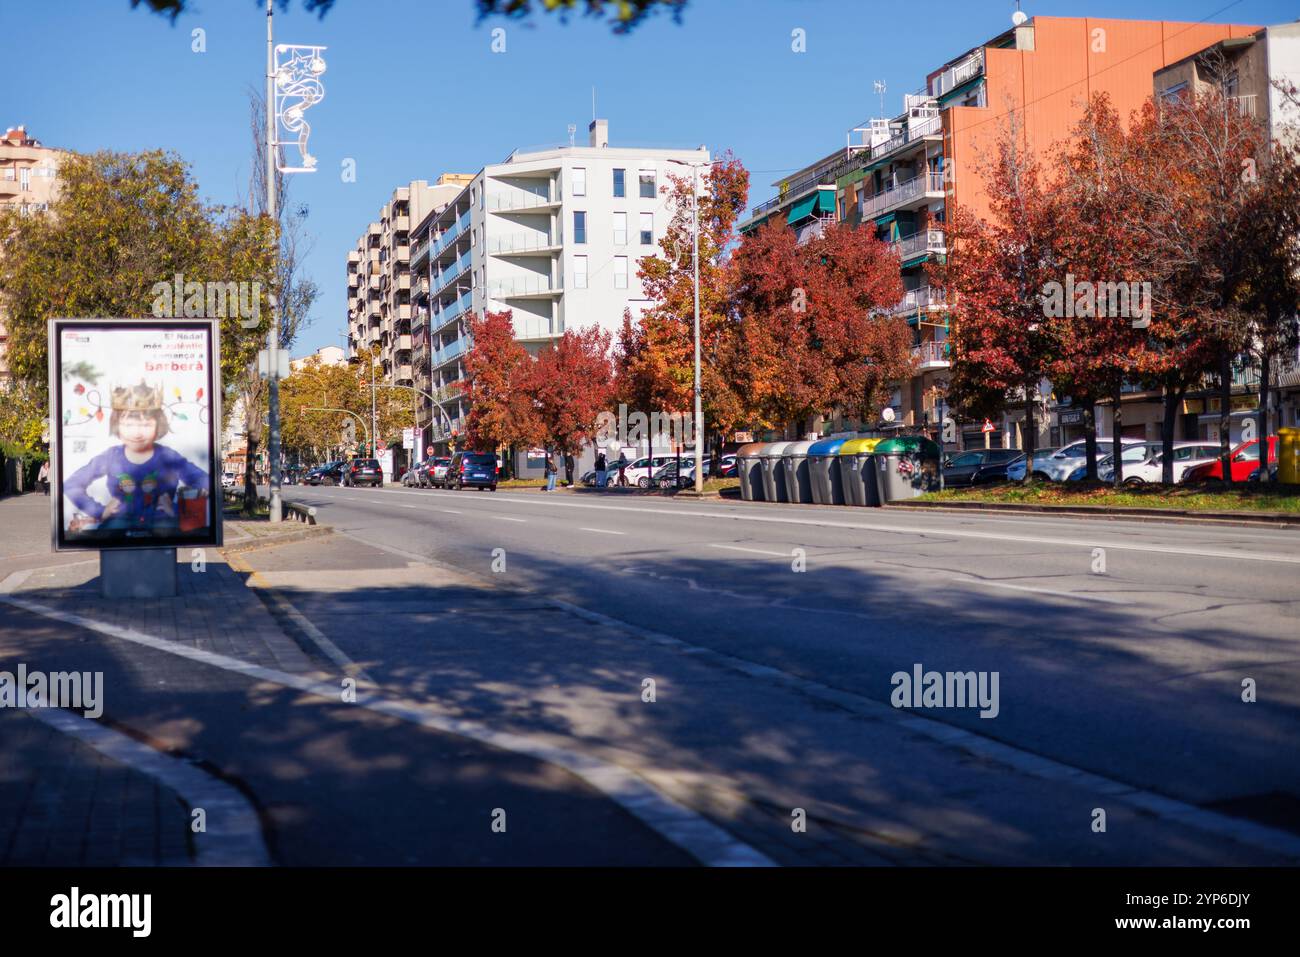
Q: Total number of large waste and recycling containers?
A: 6